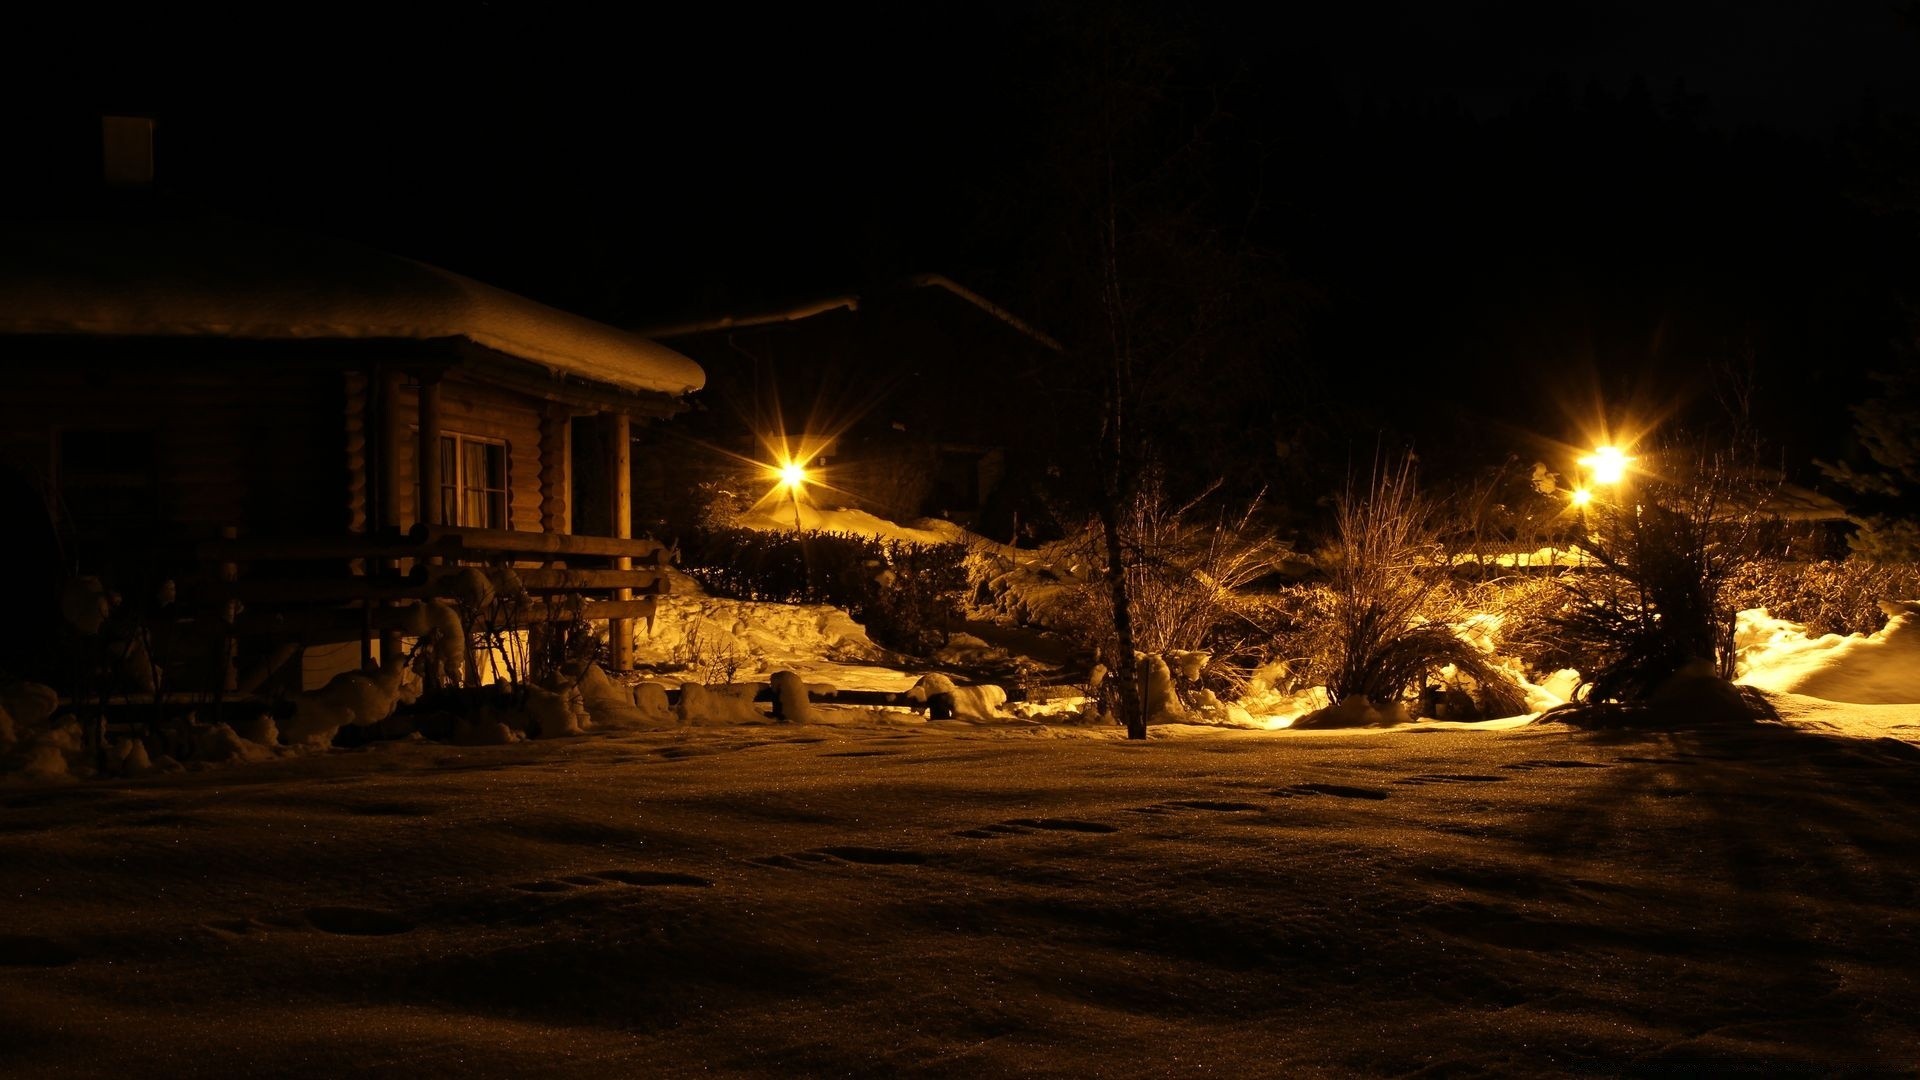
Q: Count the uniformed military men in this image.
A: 0